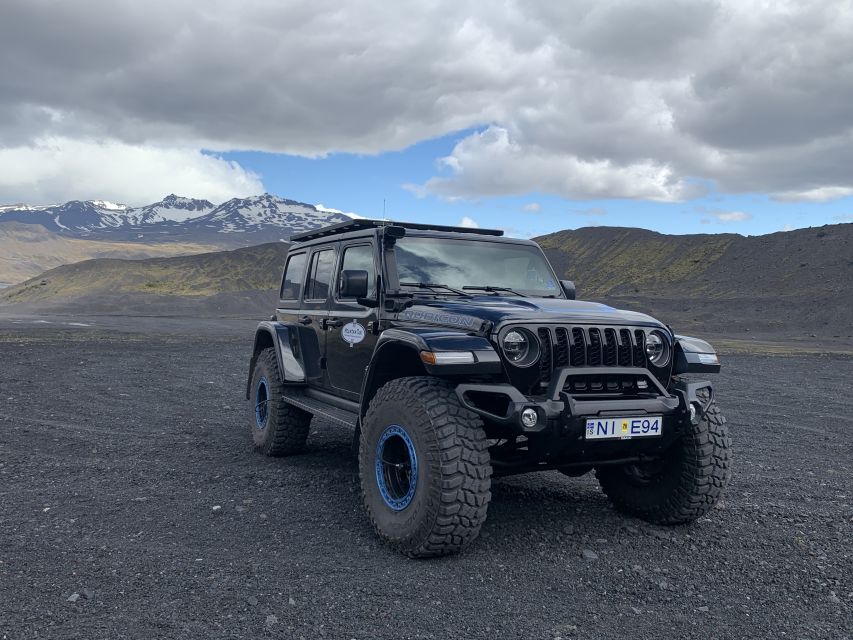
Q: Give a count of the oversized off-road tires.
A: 3